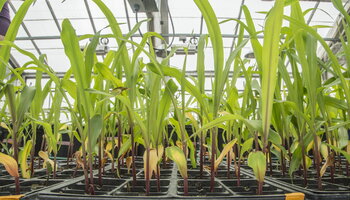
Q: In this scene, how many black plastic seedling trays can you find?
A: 3